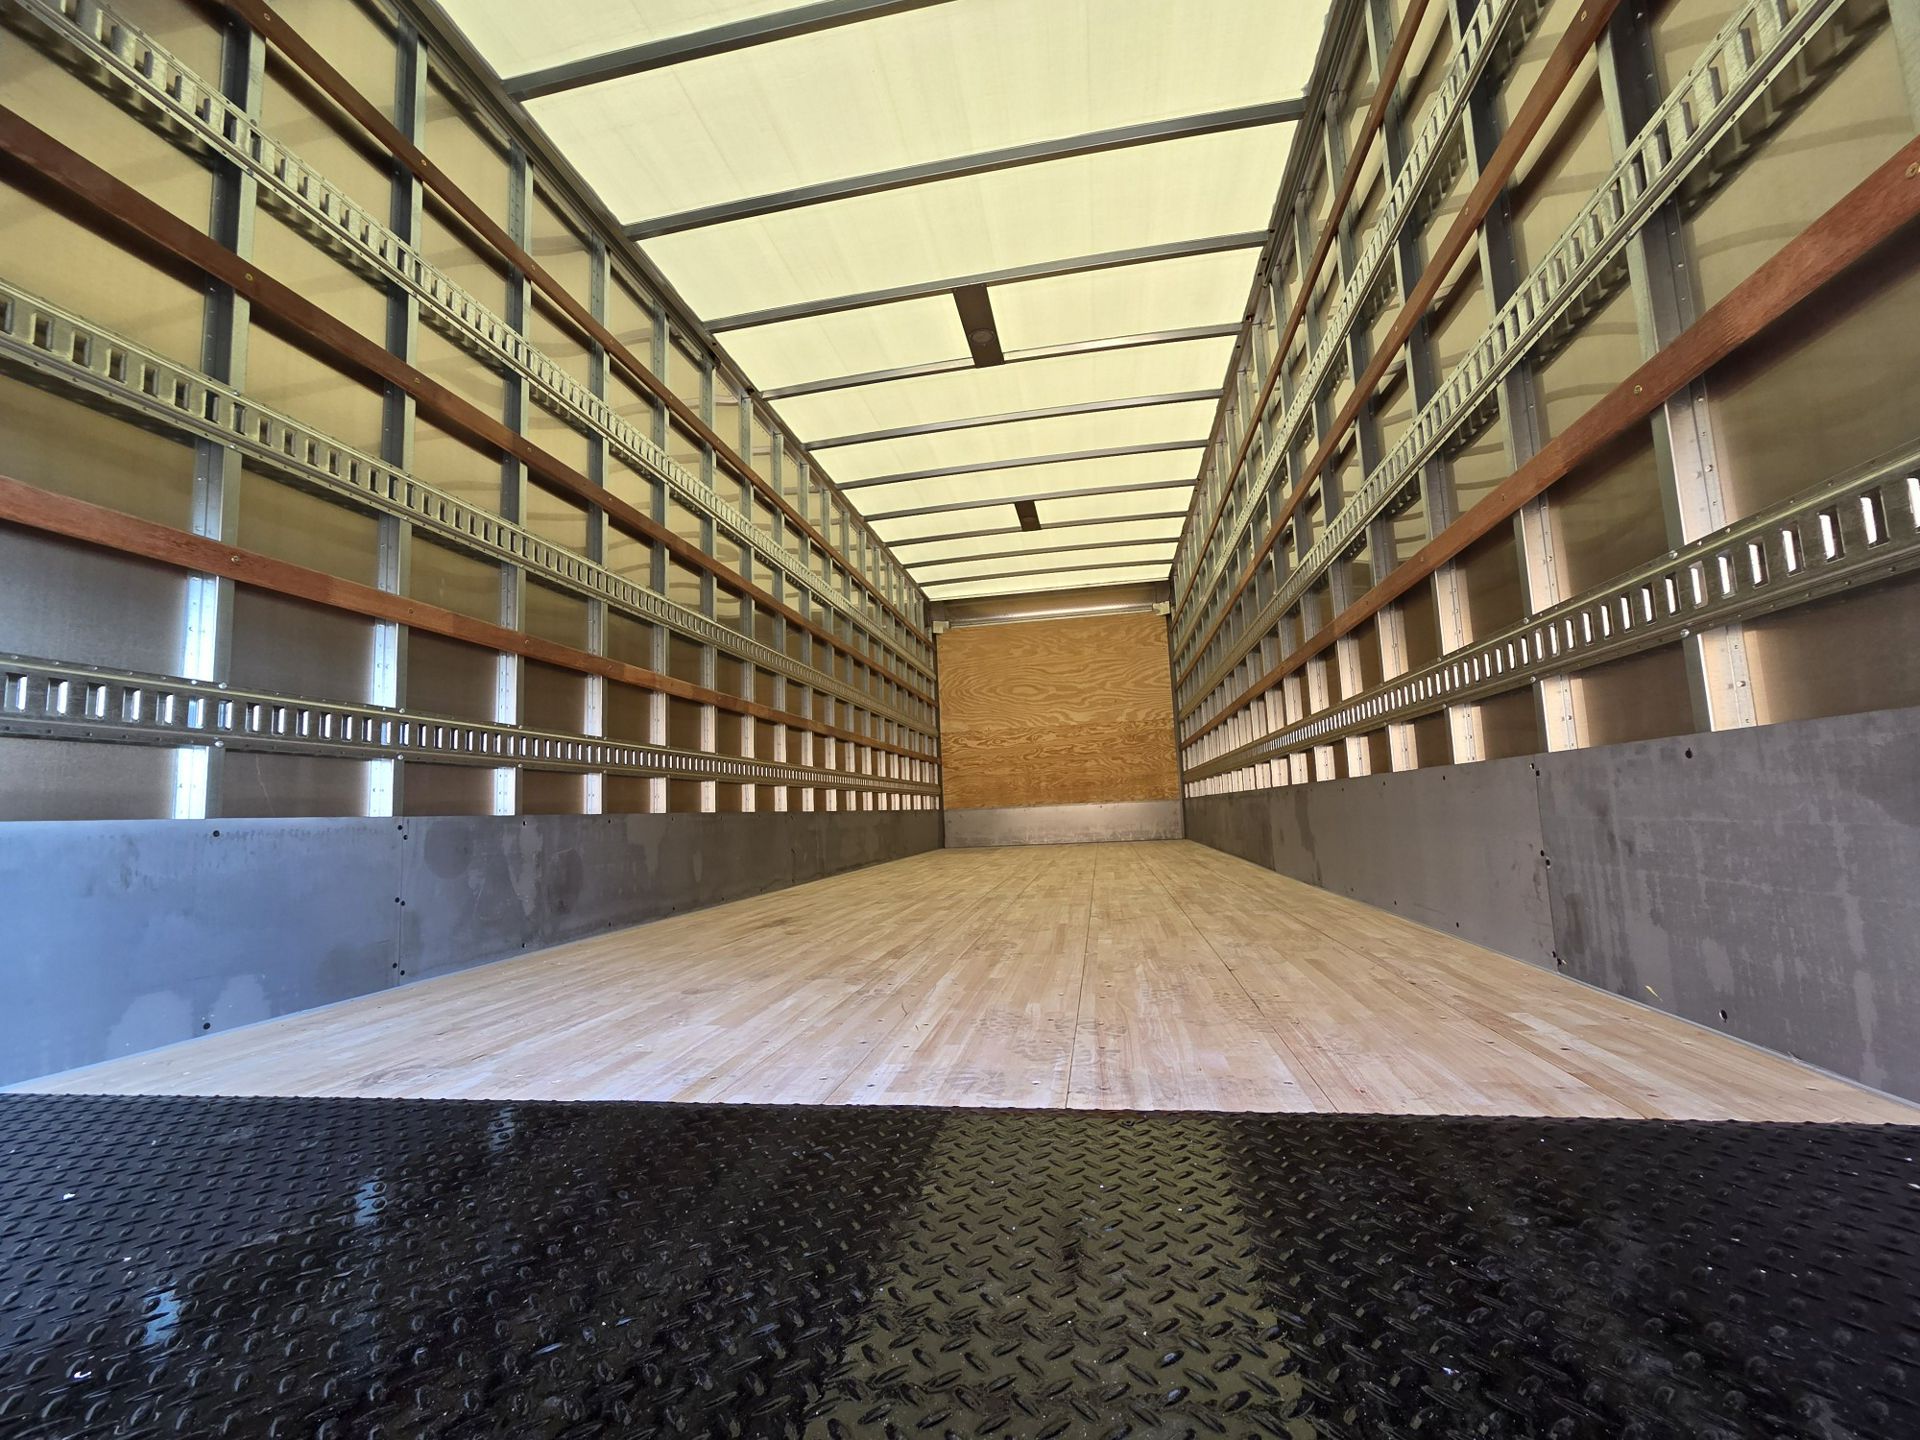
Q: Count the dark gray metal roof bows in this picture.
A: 10